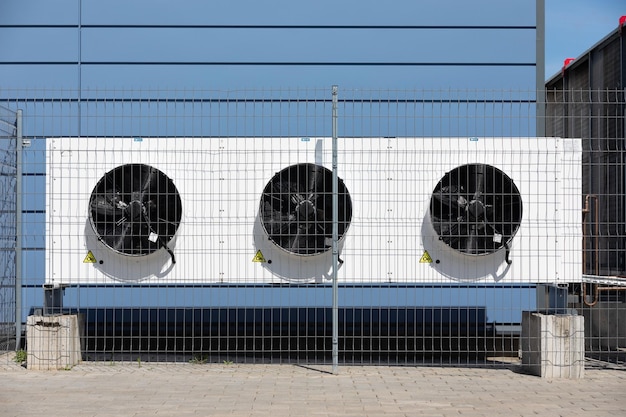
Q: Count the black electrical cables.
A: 3